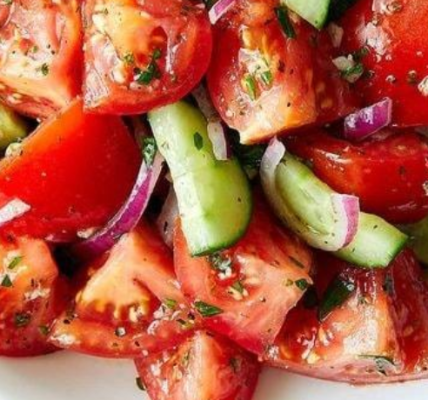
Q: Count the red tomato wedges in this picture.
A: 11